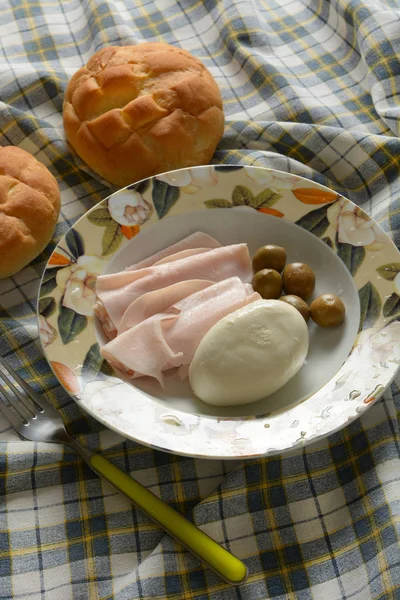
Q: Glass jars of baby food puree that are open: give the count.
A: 0